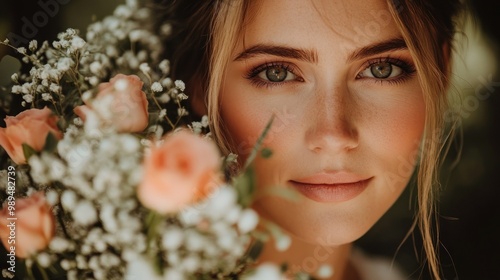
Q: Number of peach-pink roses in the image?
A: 4